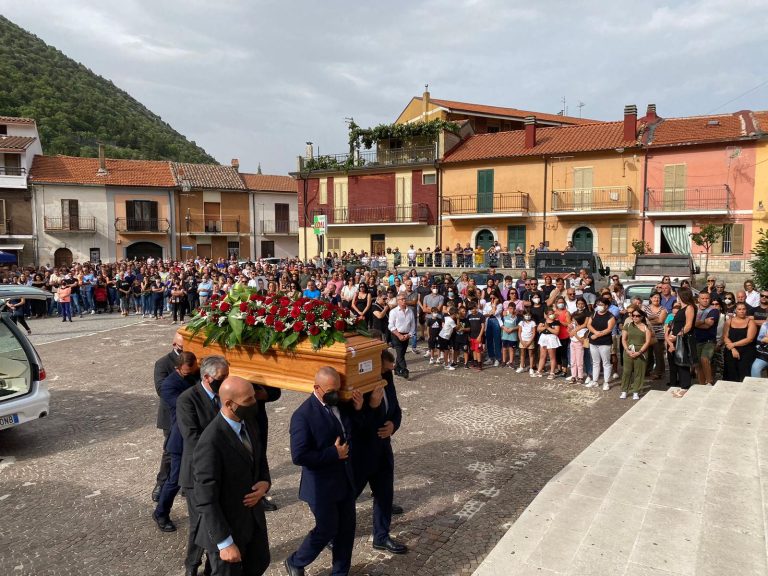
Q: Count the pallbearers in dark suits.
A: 6